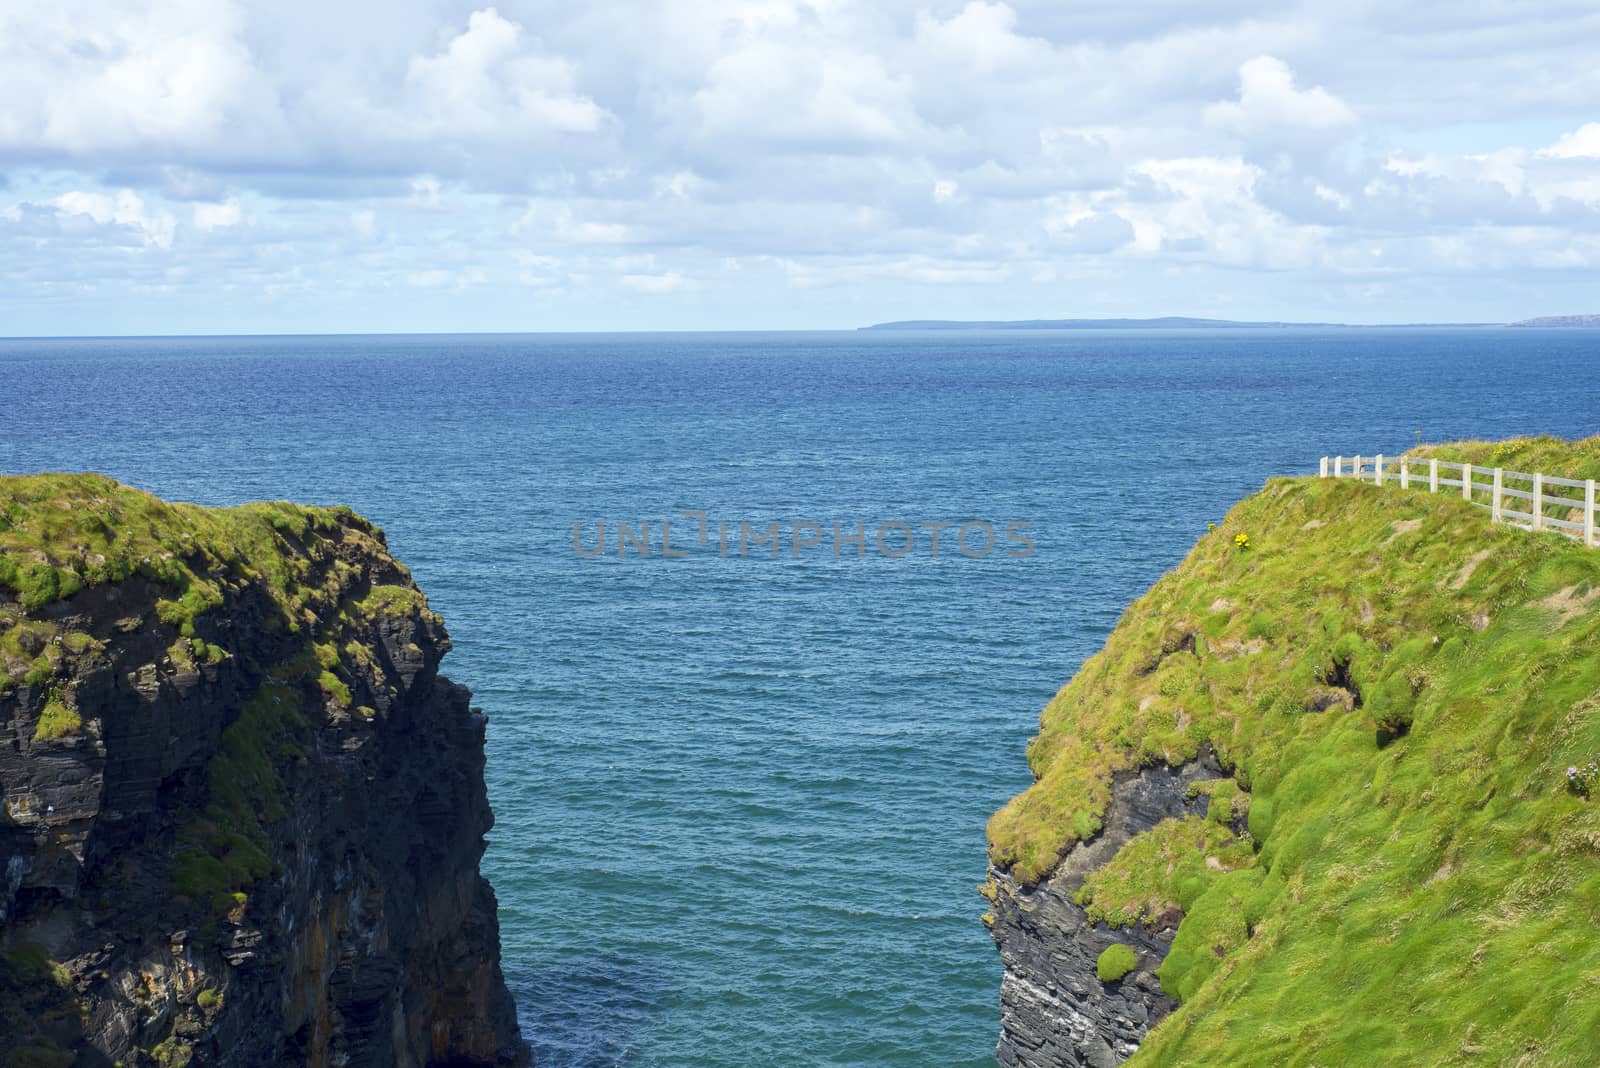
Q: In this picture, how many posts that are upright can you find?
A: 10